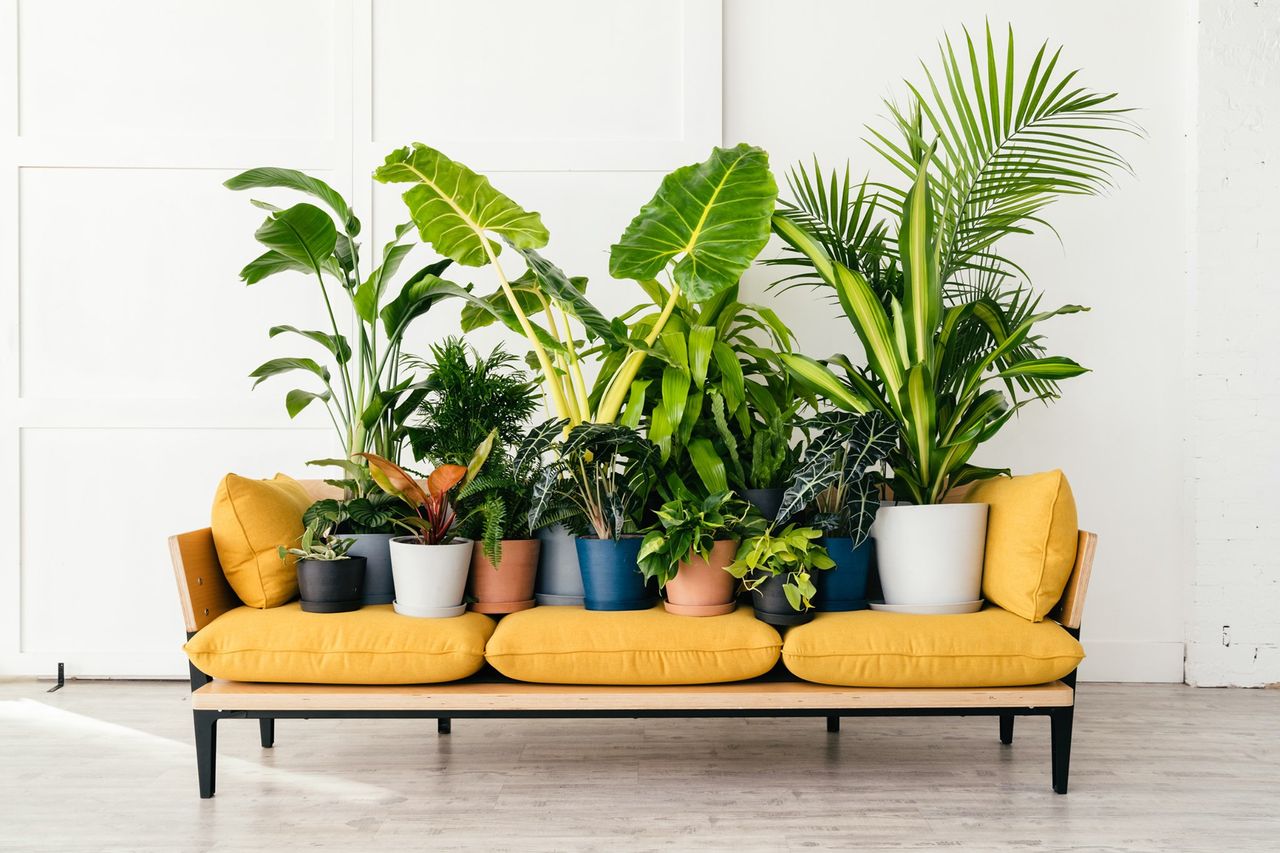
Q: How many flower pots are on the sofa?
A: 11